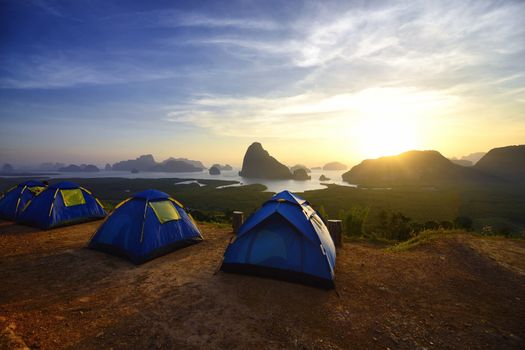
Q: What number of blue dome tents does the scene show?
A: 4